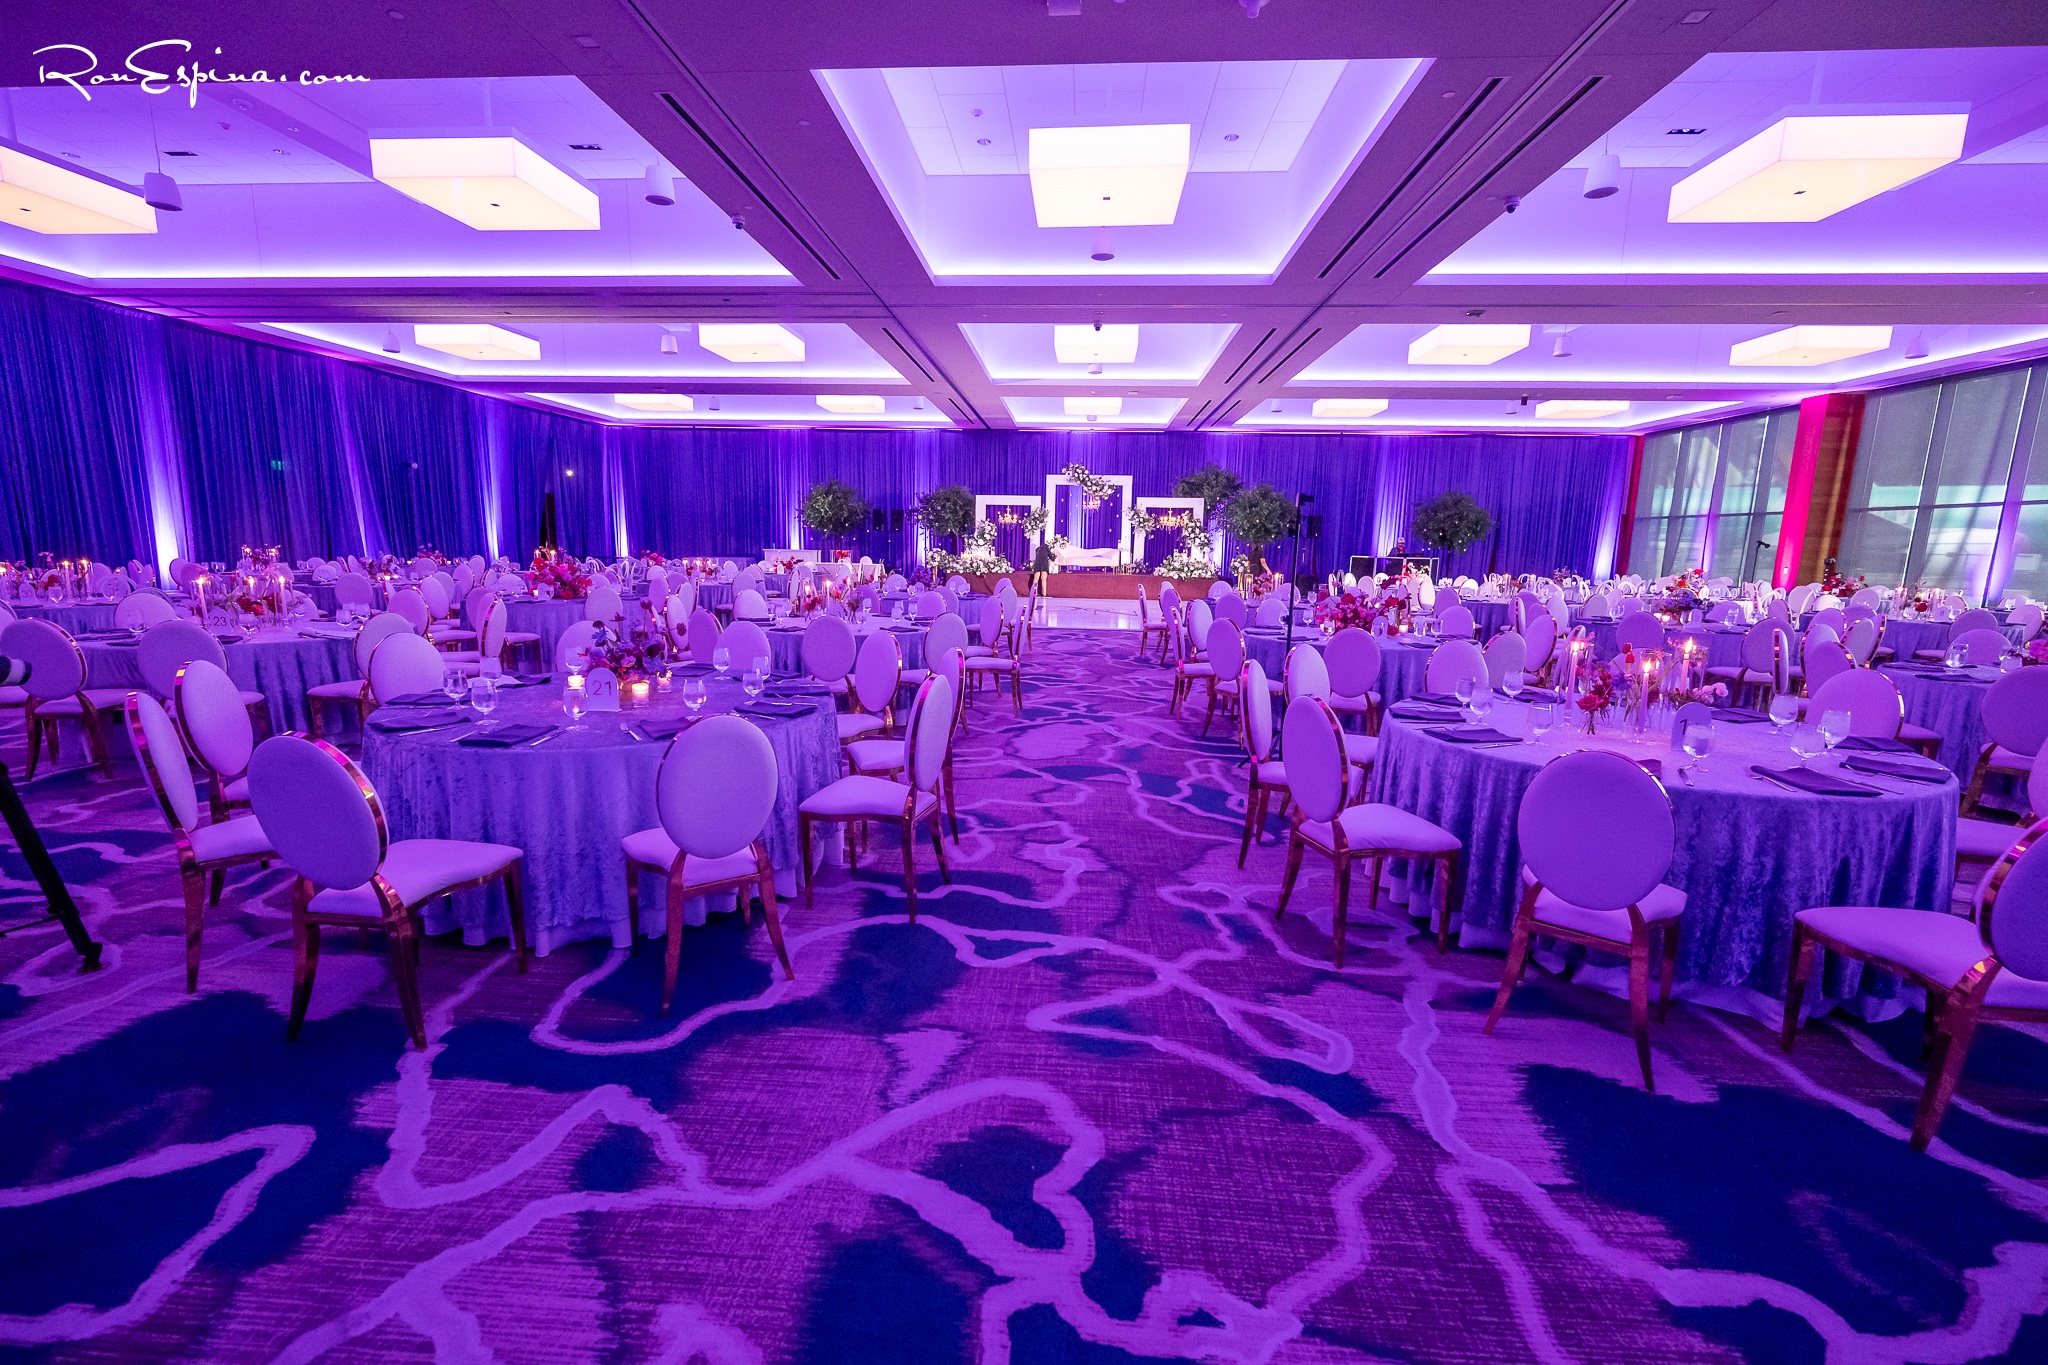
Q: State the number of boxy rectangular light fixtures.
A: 14